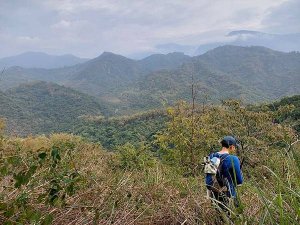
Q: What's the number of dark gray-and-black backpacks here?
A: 1